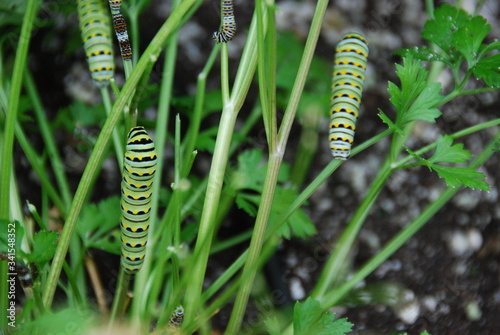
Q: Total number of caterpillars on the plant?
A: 6